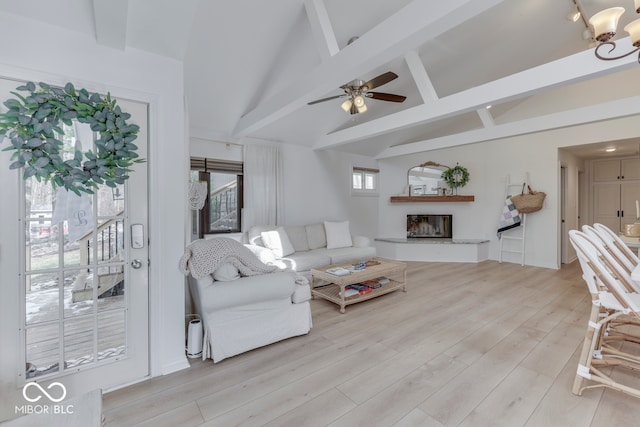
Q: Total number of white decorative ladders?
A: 1